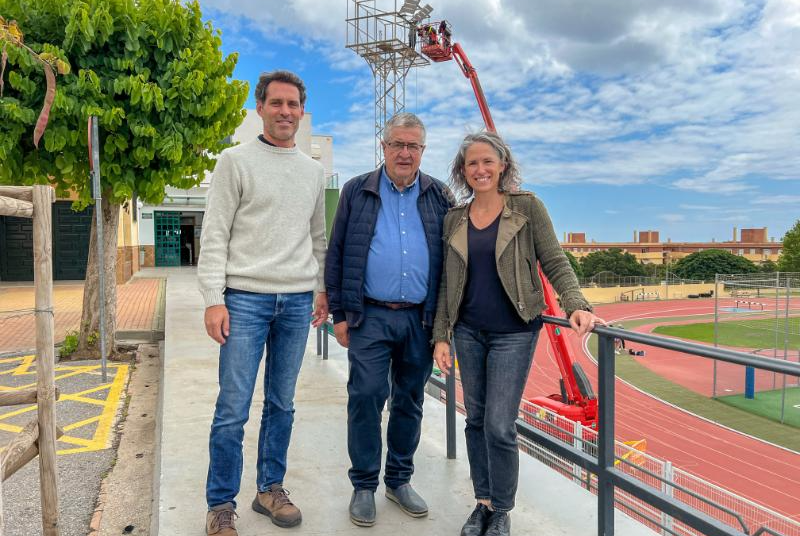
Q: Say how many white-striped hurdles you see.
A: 2